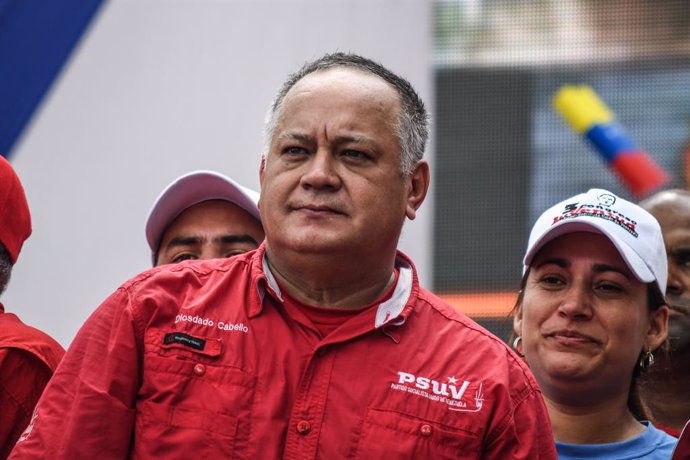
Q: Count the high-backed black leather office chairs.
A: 0